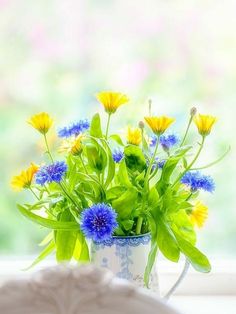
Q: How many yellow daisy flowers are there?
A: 8